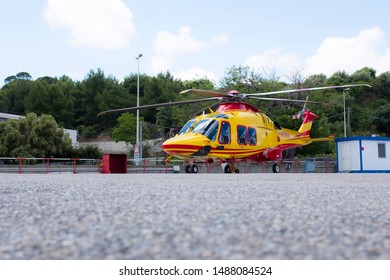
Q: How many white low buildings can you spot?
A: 1